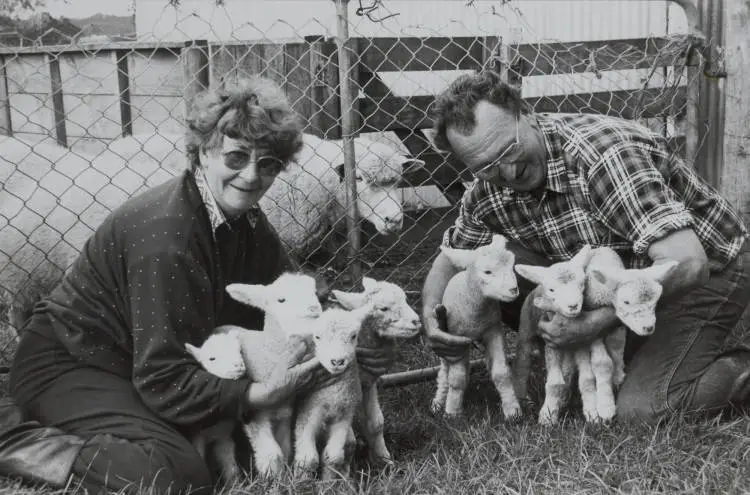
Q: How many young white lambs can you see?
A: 7